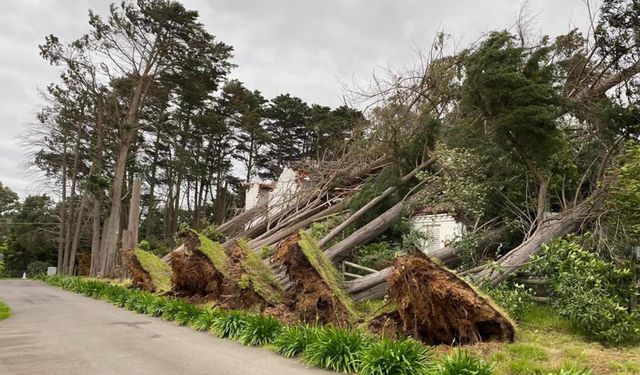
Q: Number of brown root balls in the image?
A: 5